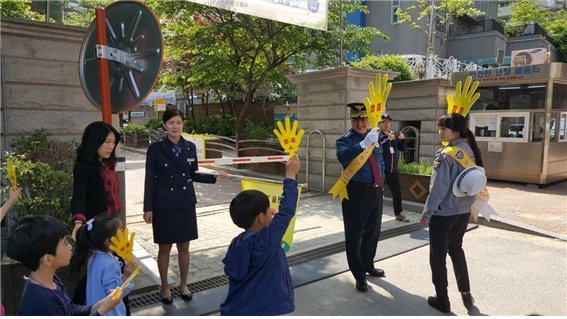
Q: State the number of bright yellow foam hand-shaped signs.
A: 6